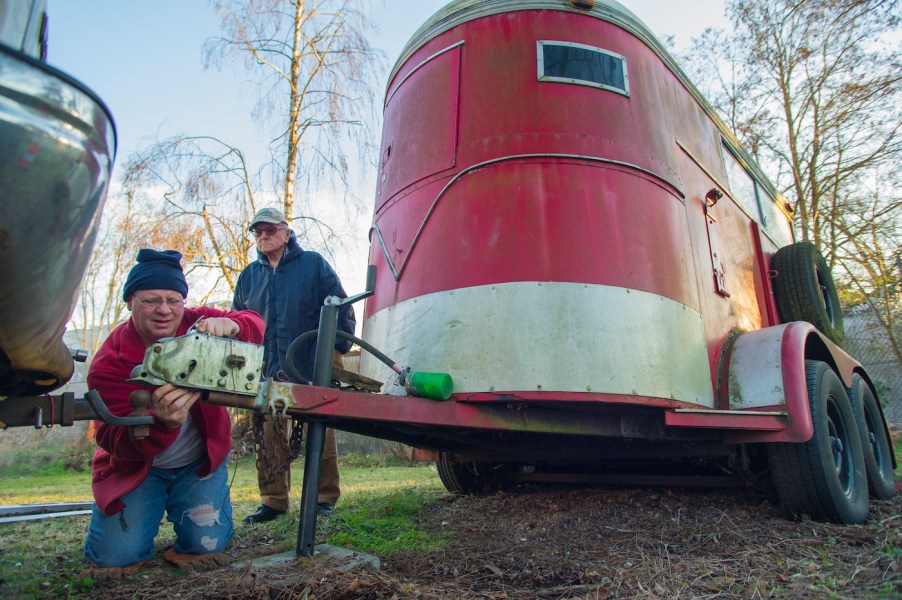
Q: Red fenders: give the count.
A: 1